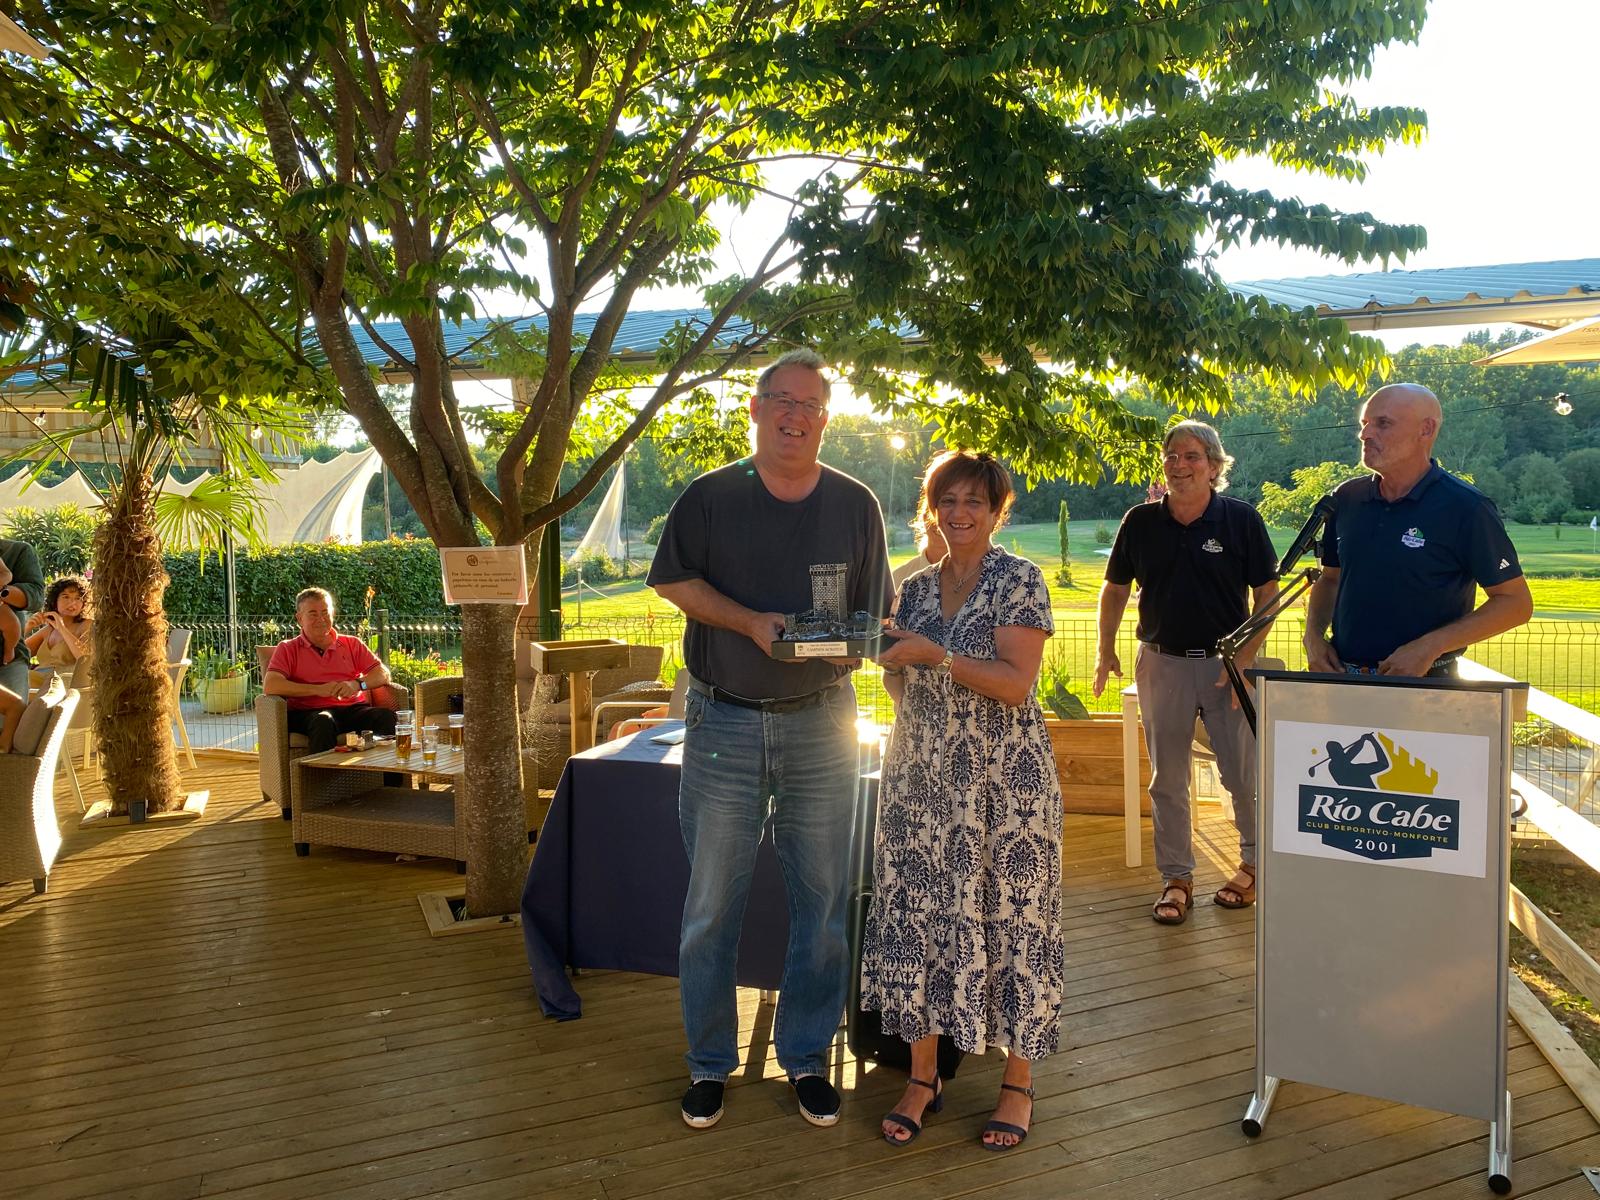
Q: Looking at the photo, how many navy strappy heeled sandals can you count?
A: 2